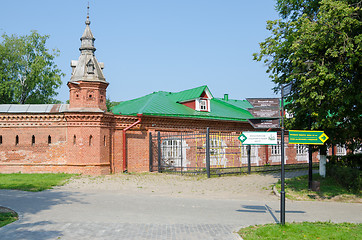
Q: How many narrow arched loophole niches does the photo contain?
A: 7